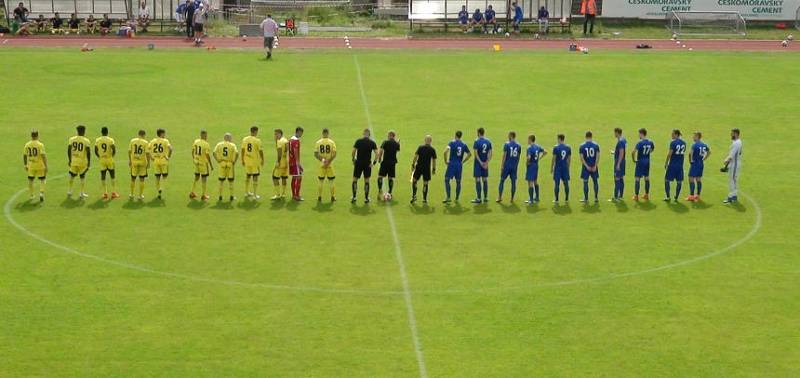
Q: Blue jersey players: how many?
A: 10